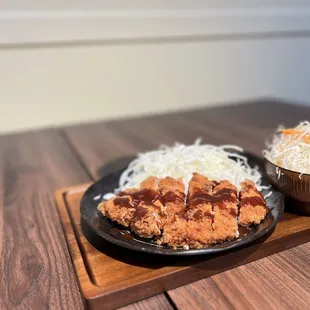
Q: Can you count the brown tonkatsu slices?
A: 6